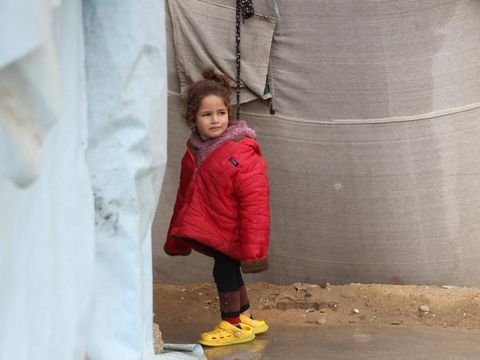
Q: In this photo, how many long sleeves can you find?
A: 2